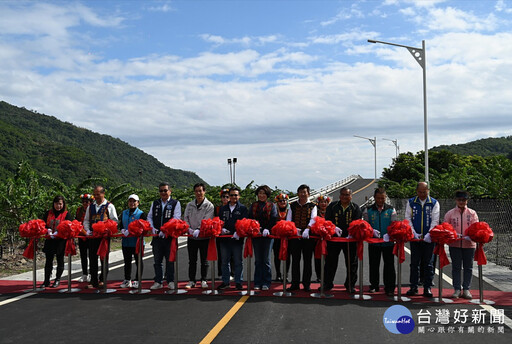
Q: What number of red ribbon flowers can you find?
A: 13